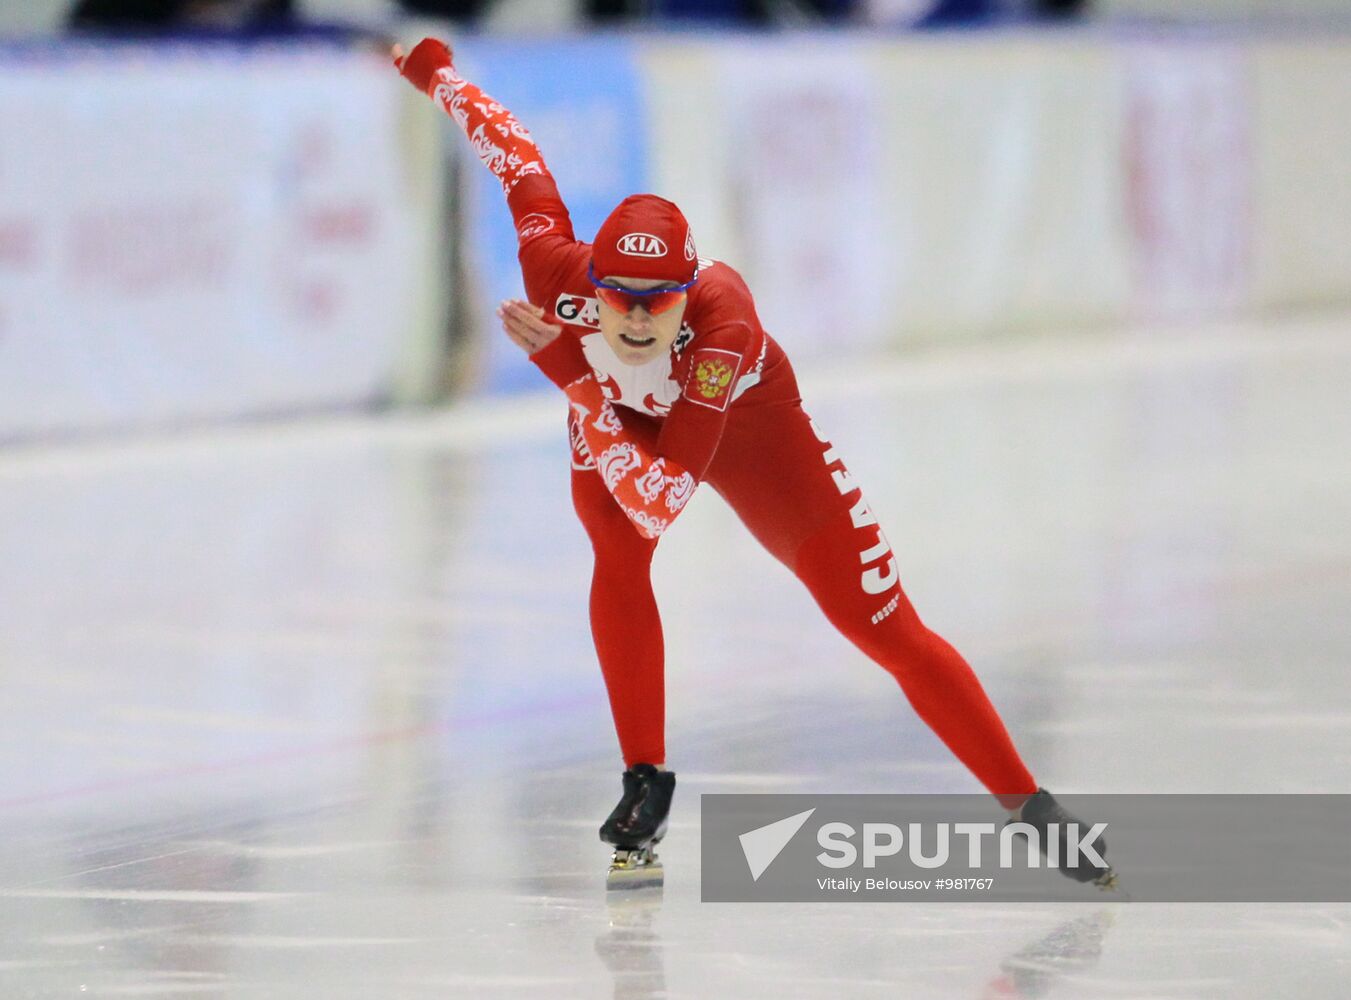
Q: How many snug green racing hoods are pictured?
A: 0